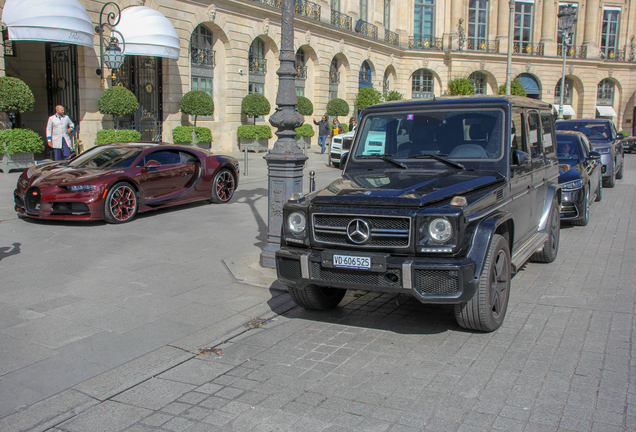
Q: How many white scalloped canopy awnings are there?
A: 2